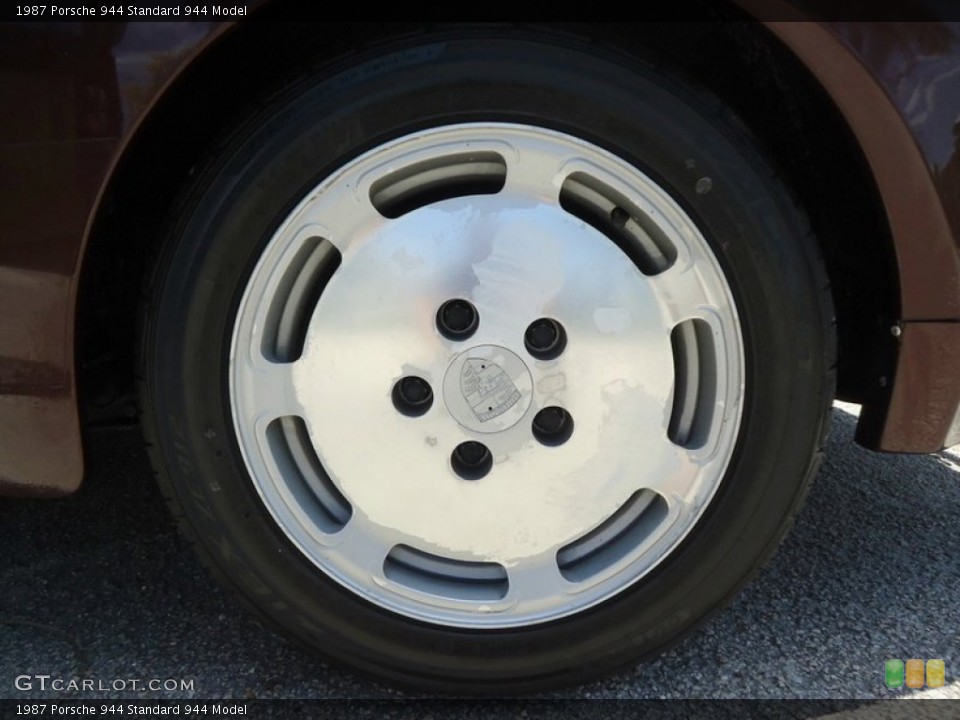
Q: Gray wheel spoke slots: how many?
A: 7